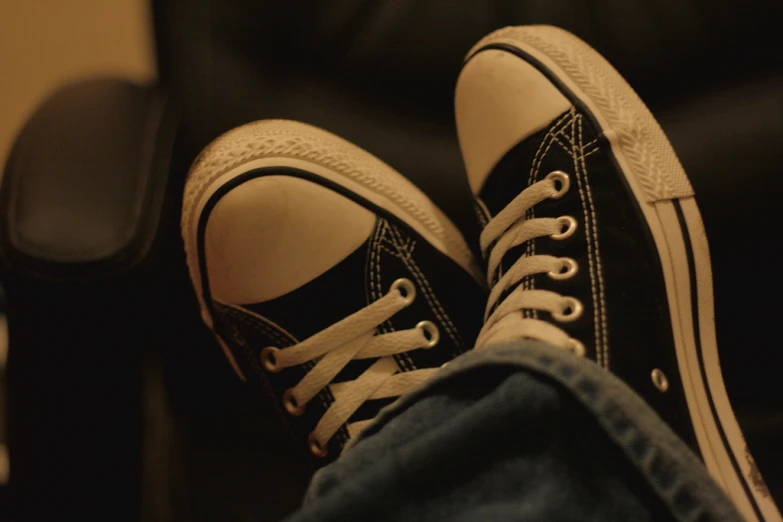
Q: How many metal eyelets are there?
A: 11